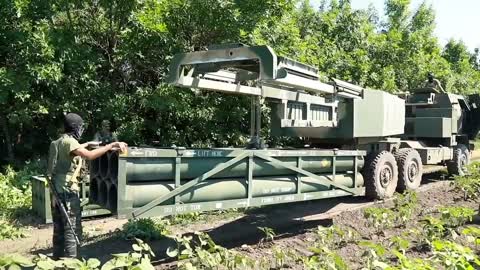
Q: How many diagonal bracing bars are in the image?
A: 2